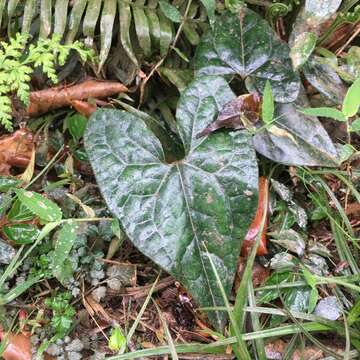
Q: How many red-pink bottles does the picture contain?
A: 0